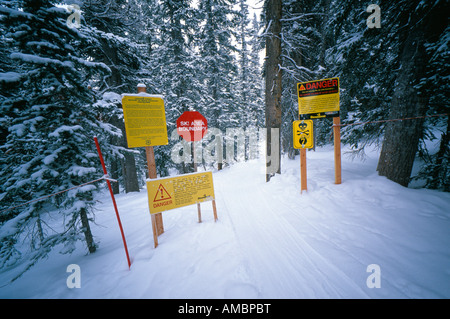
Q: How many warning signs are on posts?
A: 5